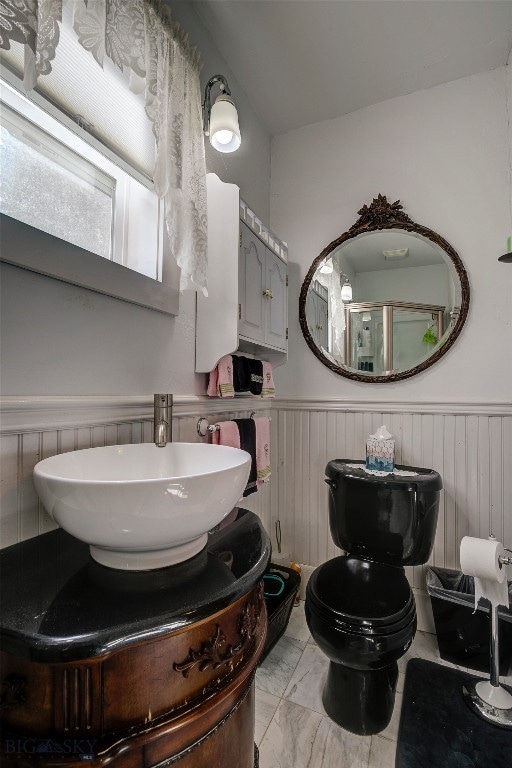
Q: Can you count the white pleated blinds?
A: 1